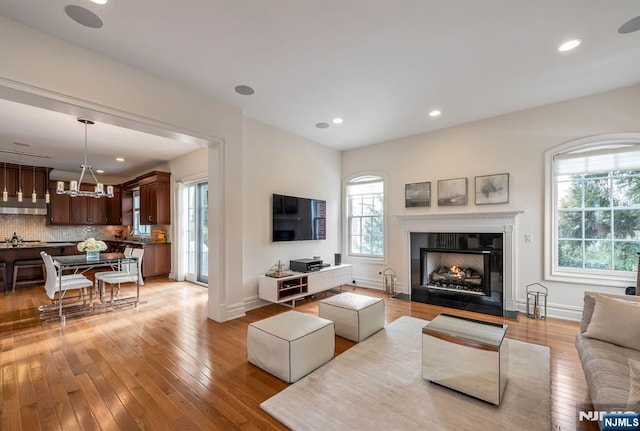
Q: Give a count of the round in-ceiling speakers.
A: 4